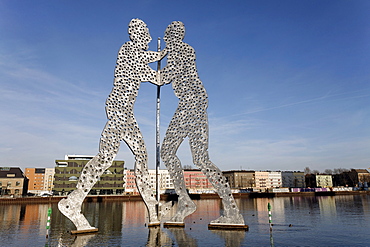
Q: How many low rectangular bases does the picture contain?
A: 4